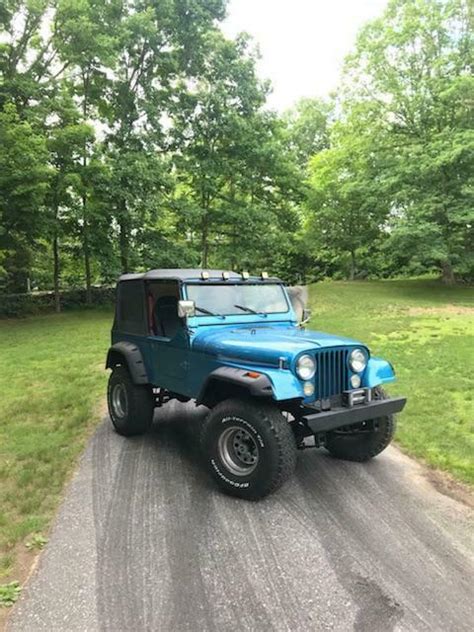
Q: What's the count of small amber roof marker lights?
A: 4